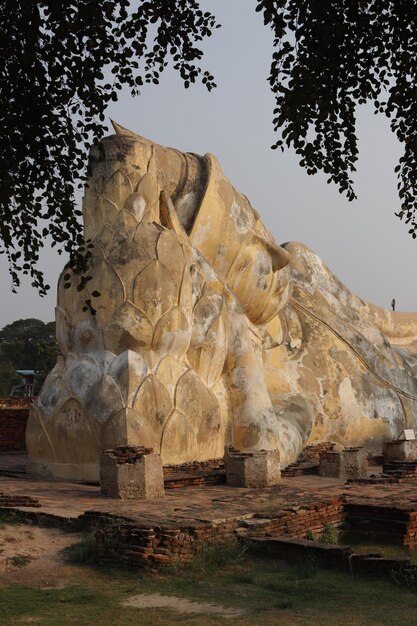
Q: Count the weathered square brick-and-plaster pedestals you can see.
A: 4